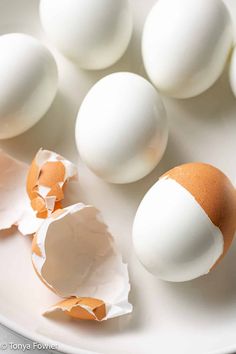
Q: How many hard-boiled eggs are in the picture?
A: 6